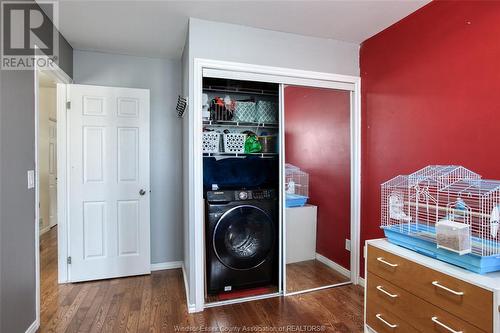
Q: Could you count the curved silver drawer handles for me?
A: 5